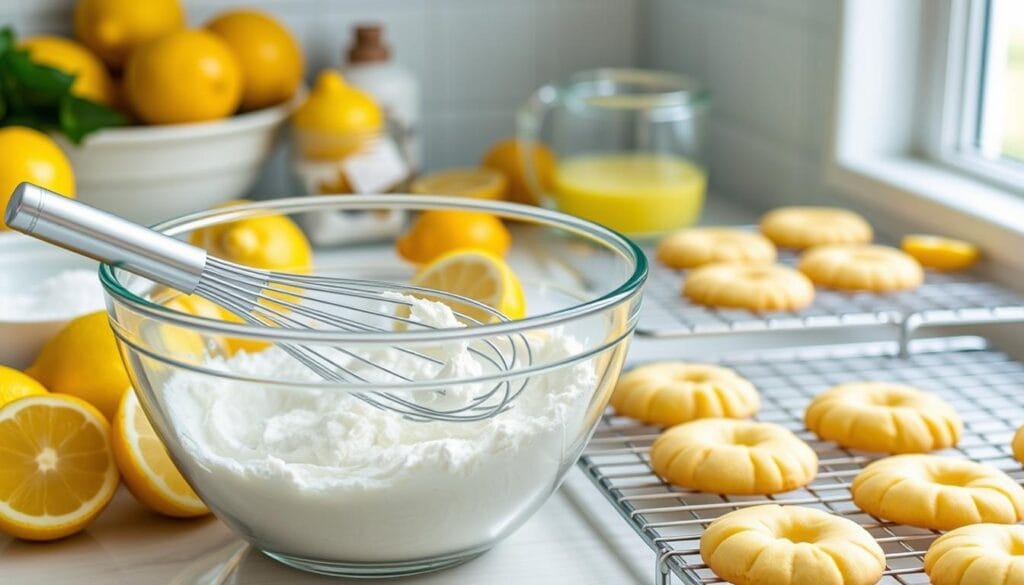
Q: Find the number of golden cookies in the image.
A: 11